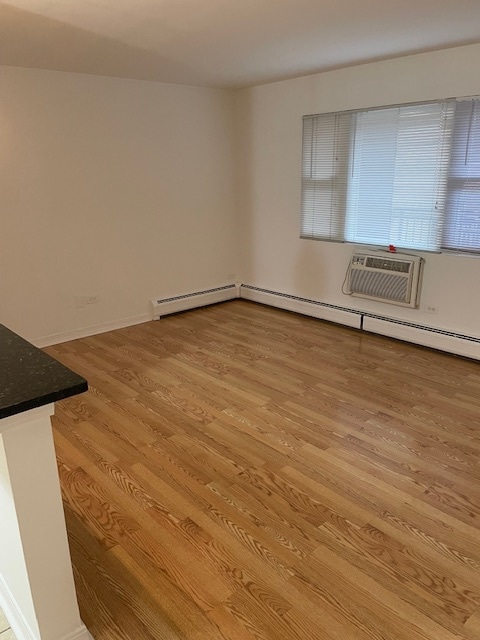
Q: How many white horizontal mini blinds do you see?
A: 3